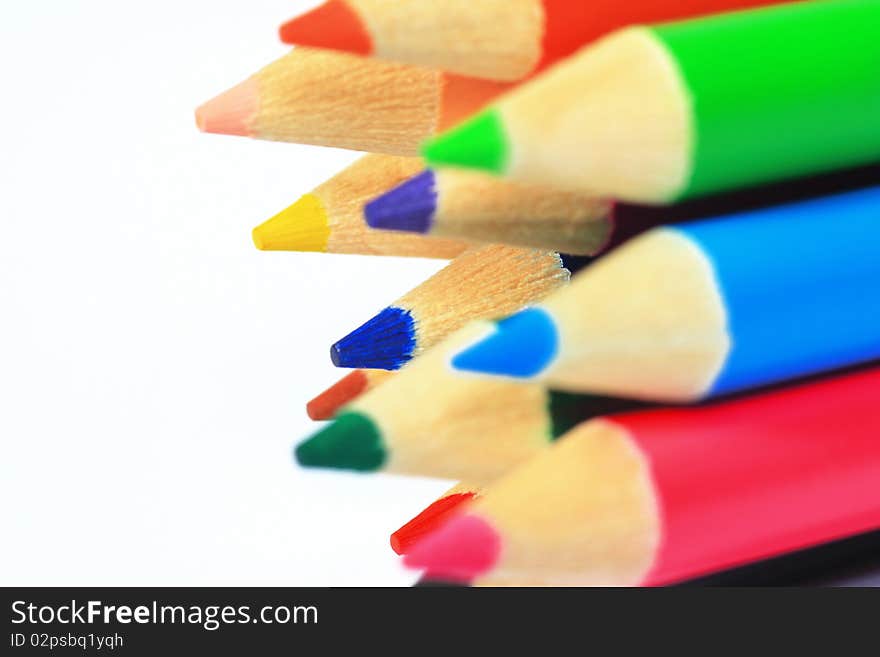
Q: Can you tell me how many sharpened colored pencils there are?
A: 11